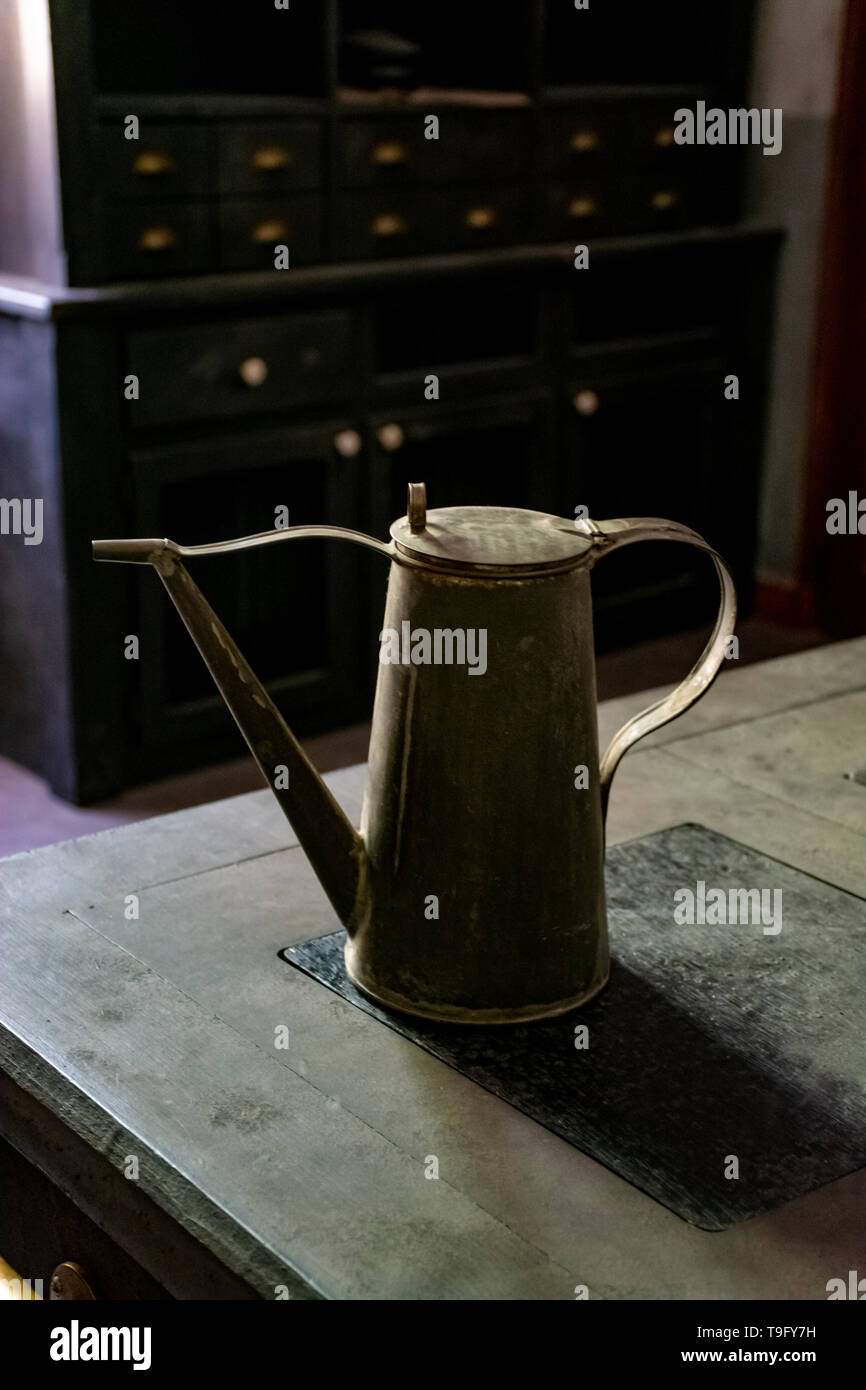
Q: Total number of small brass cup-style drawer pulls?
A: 11